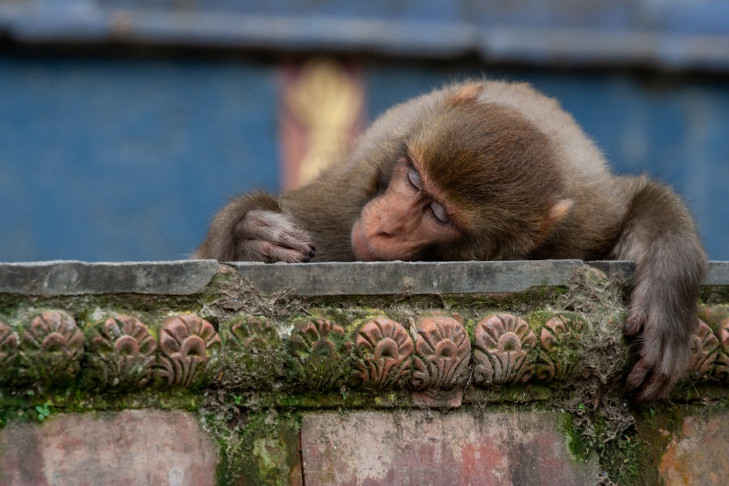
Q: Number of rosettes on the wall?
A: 12